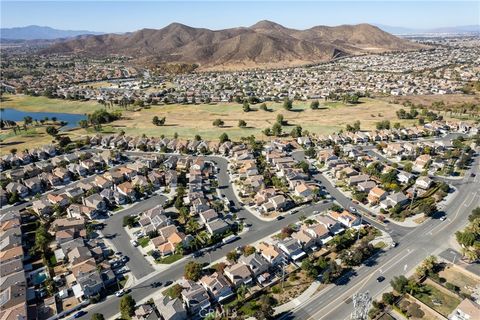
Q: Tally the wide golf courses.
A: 1